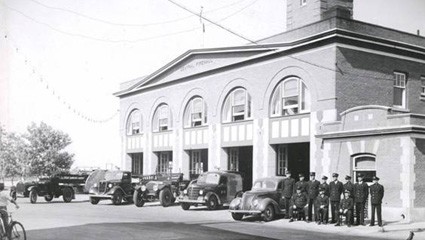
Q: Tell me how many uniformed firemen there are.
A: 11